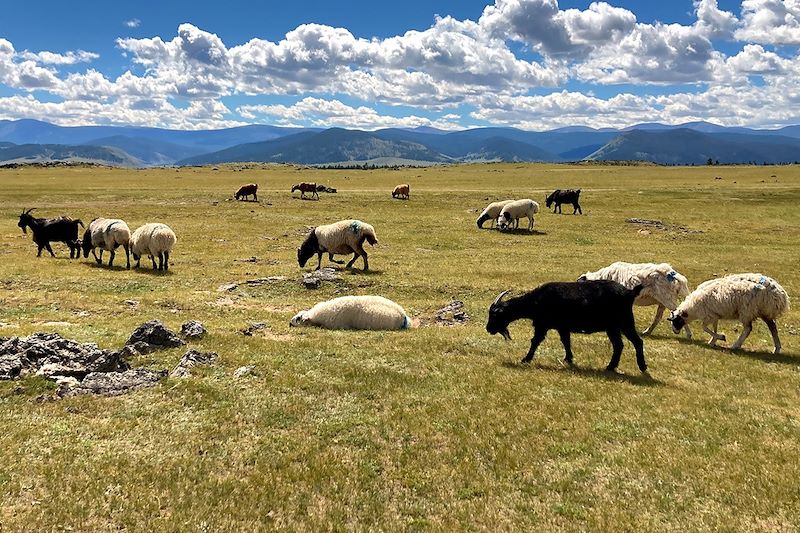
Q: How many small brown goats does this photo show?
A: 3